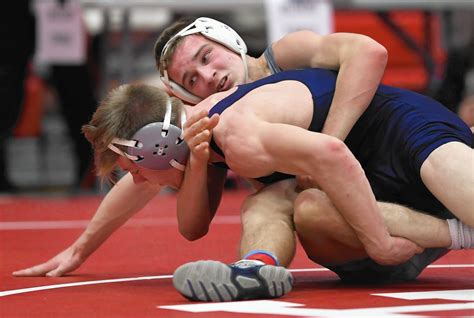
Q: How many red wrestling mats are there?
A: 1